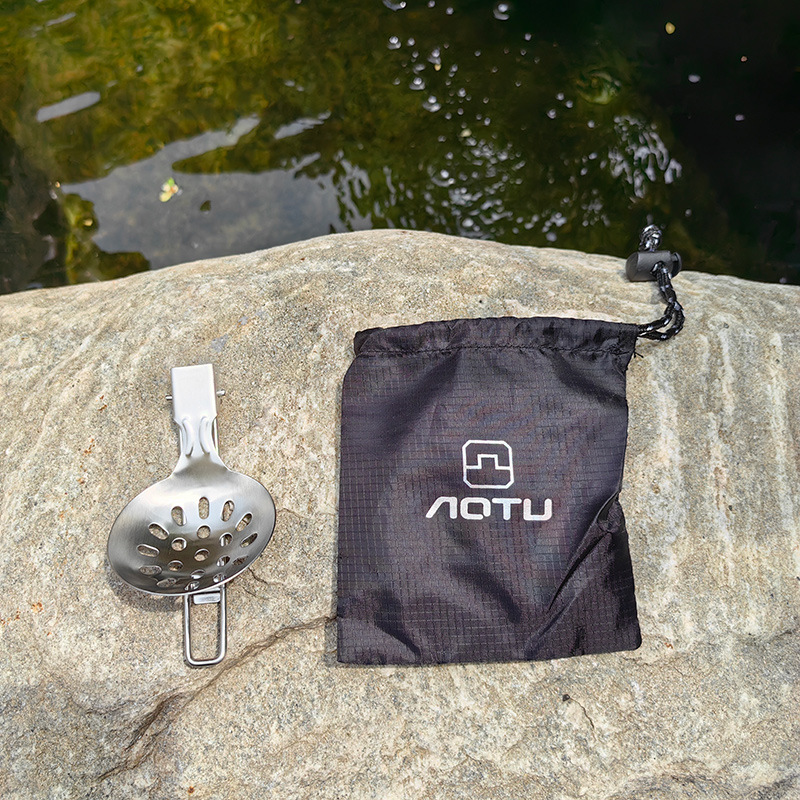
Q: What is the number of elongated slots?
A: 12